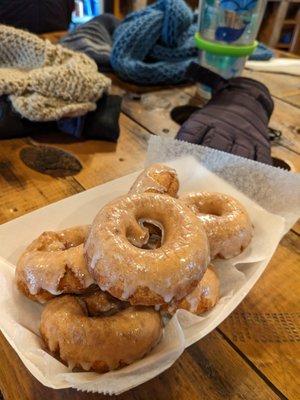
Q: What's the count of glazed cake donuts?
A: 6